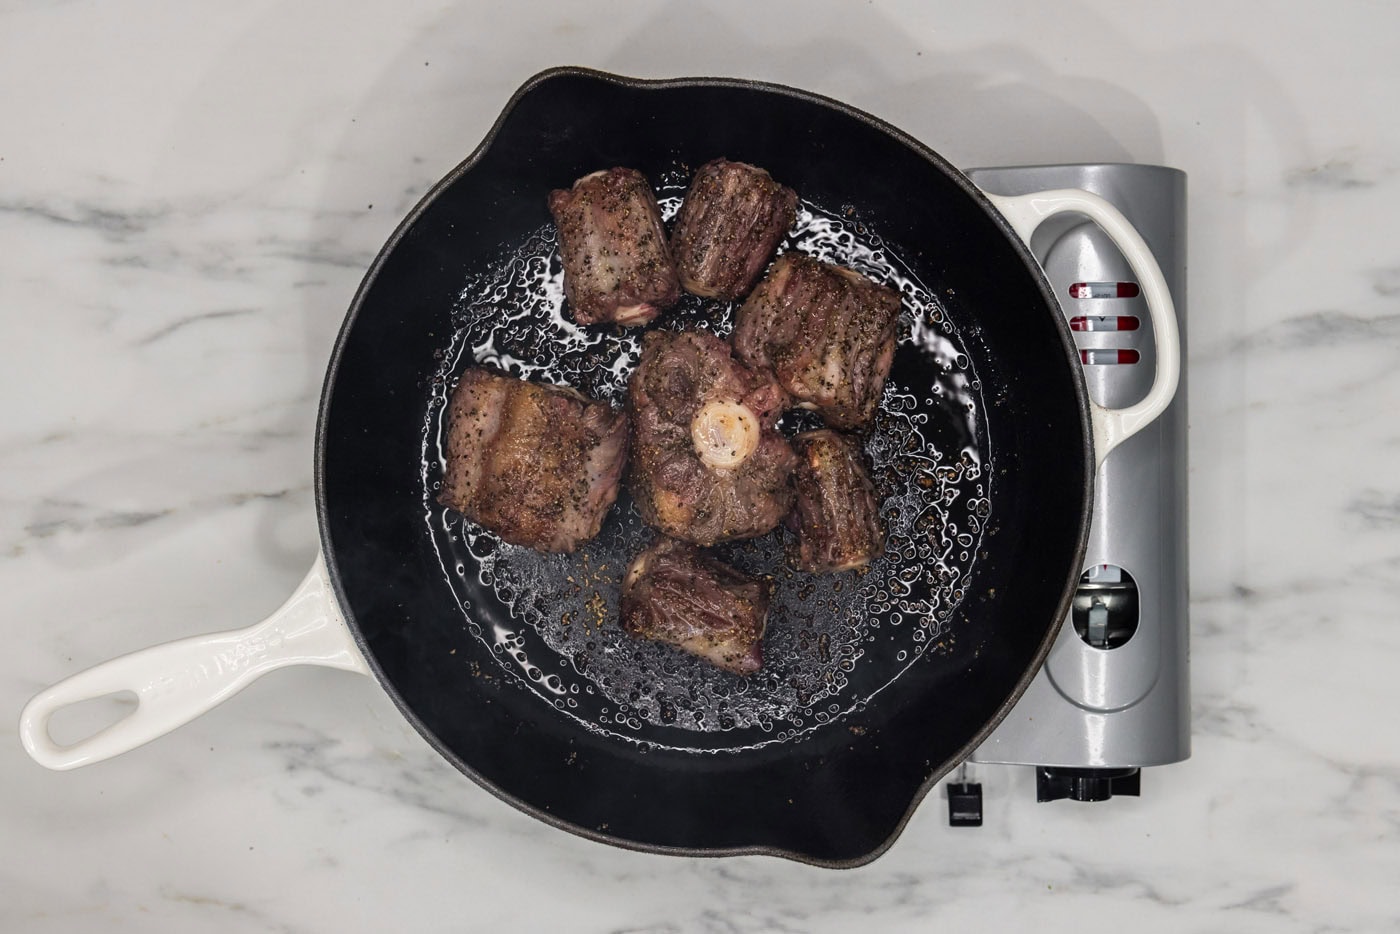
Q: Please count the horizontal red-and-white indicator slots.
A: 3